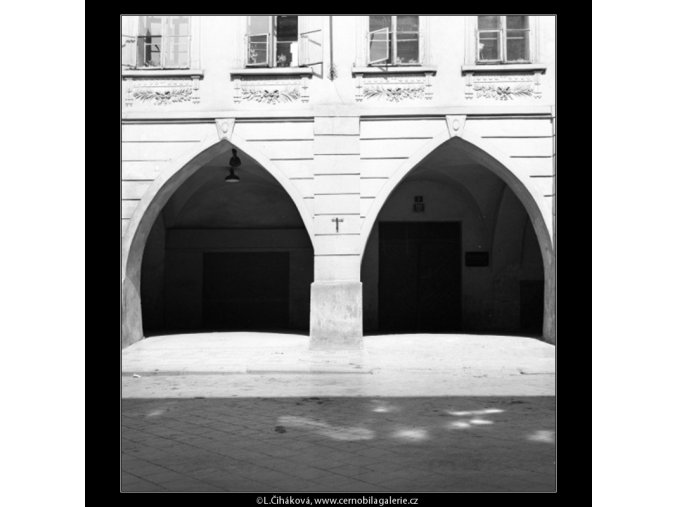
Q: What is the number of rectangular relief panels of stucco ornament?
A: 4